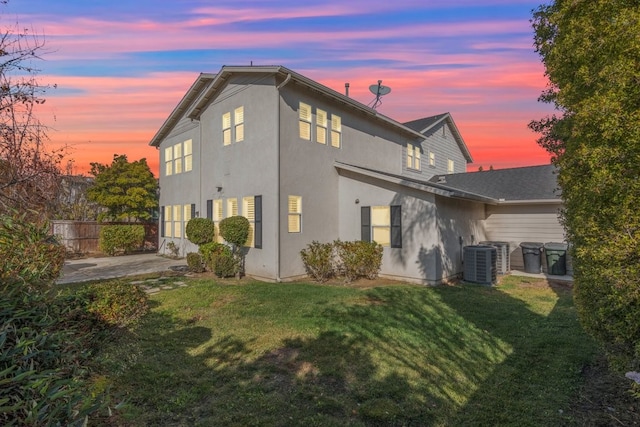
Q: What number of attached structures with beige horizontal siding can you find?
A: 1